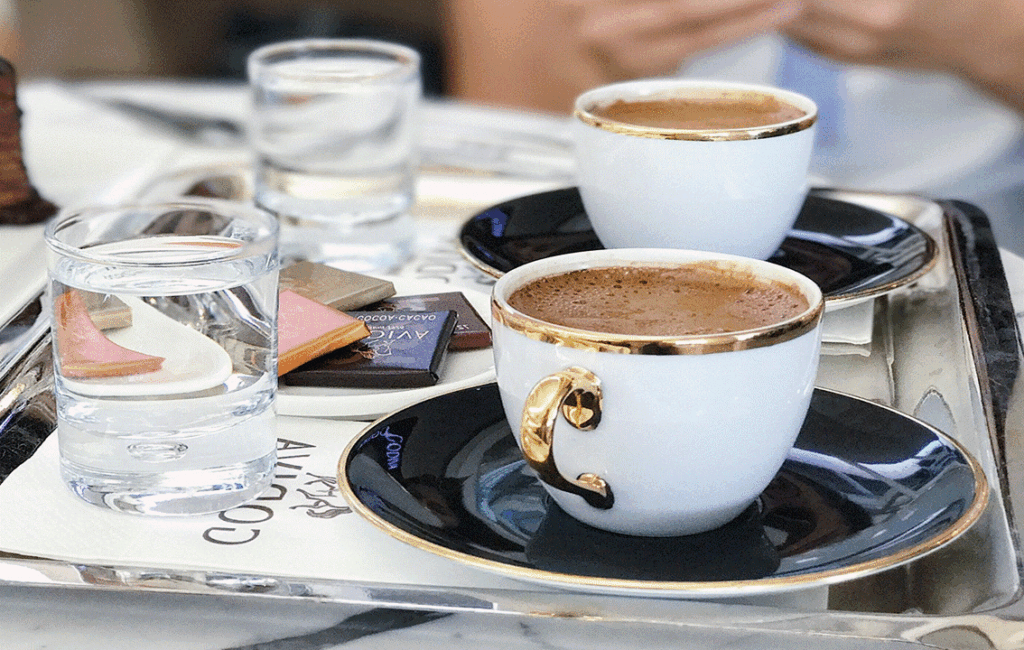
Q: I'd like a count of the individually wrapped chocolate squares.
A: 4